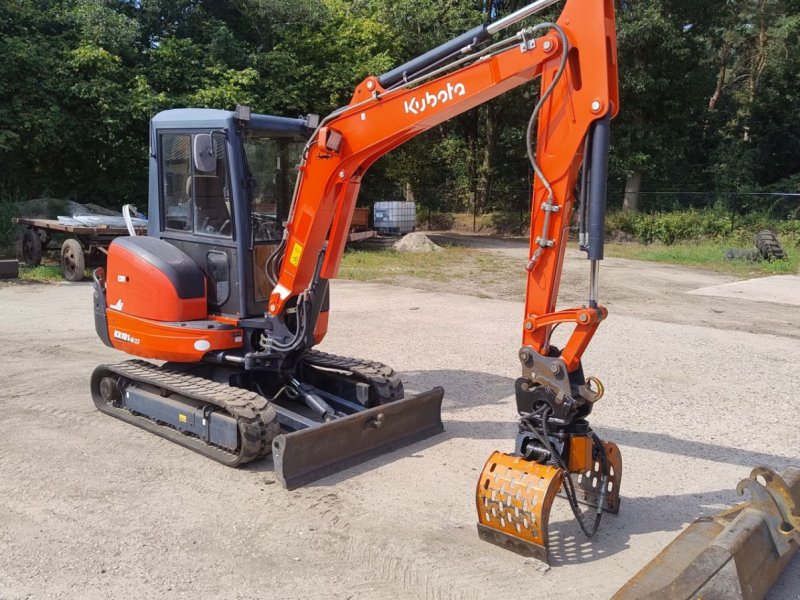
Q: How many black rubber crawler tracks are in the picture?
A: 2